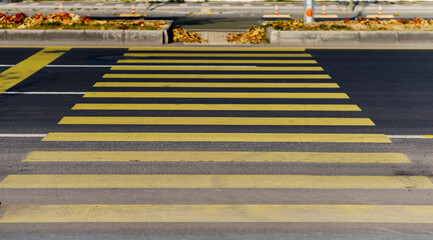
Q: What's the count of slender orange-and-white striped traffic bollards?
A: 5